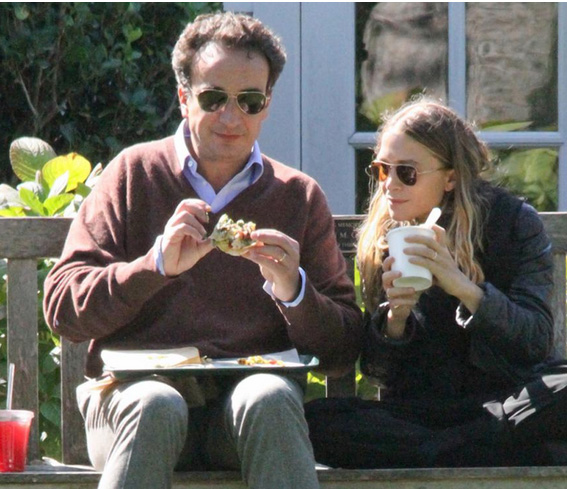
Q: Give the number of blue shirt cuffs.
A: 2